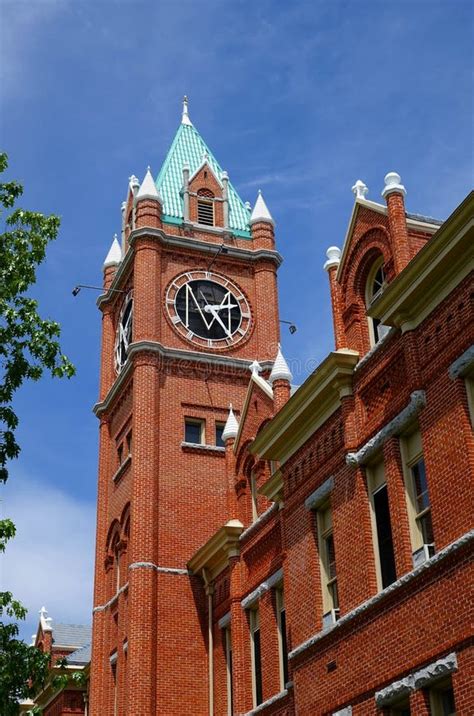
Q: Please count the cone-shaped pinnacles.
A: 5